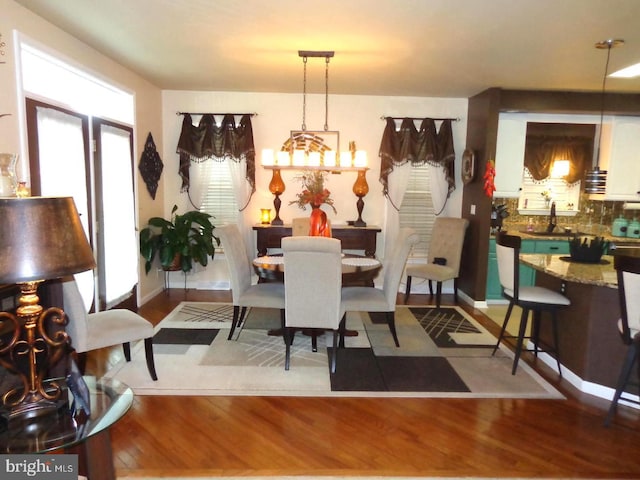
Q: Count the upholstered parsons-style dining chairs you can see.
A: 6